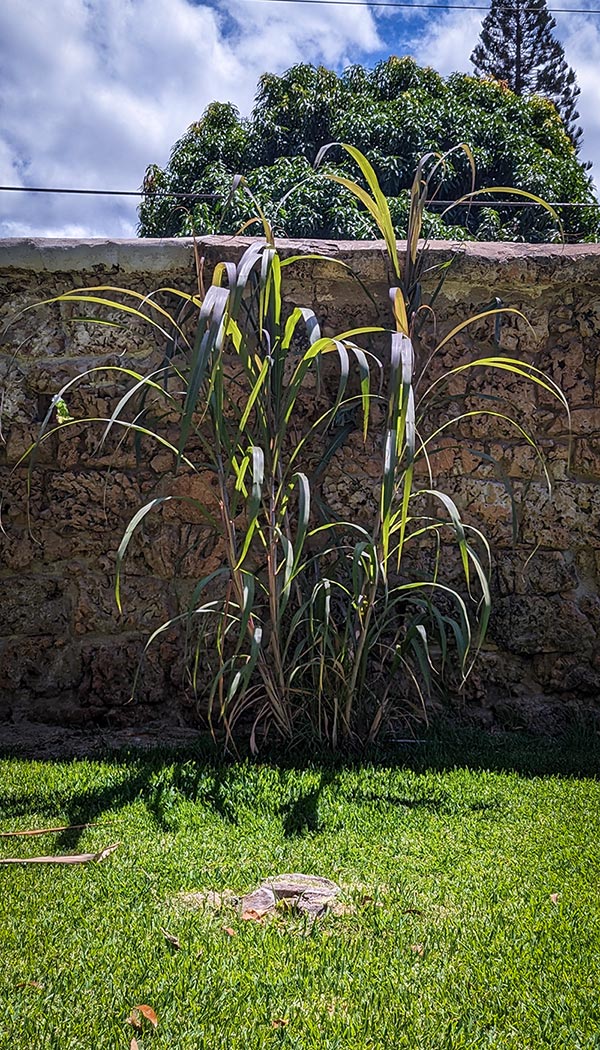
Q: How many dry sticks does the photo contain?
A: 2